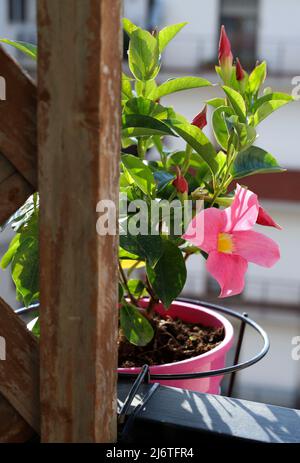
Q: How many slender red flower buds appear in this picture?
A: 5